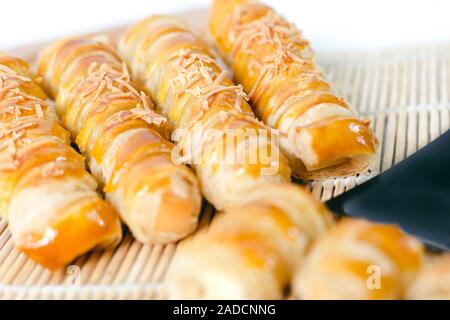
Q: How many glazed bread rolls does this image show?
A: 7